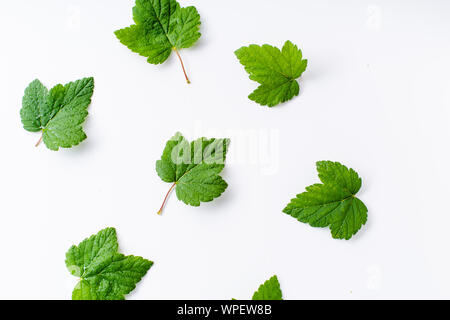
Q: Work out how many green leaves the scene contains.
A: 7